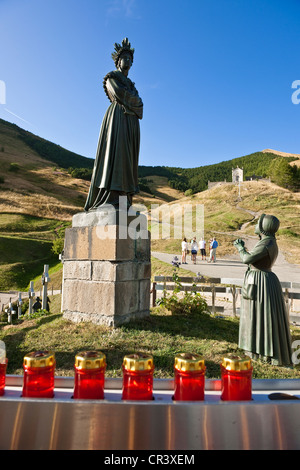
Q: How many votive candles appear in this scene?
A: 6